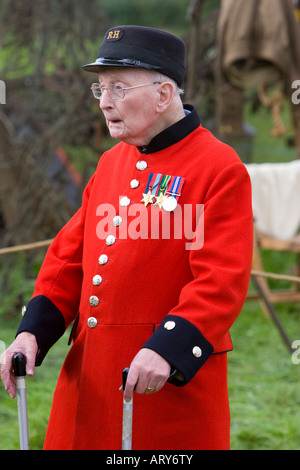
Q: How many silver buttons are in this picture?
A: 12